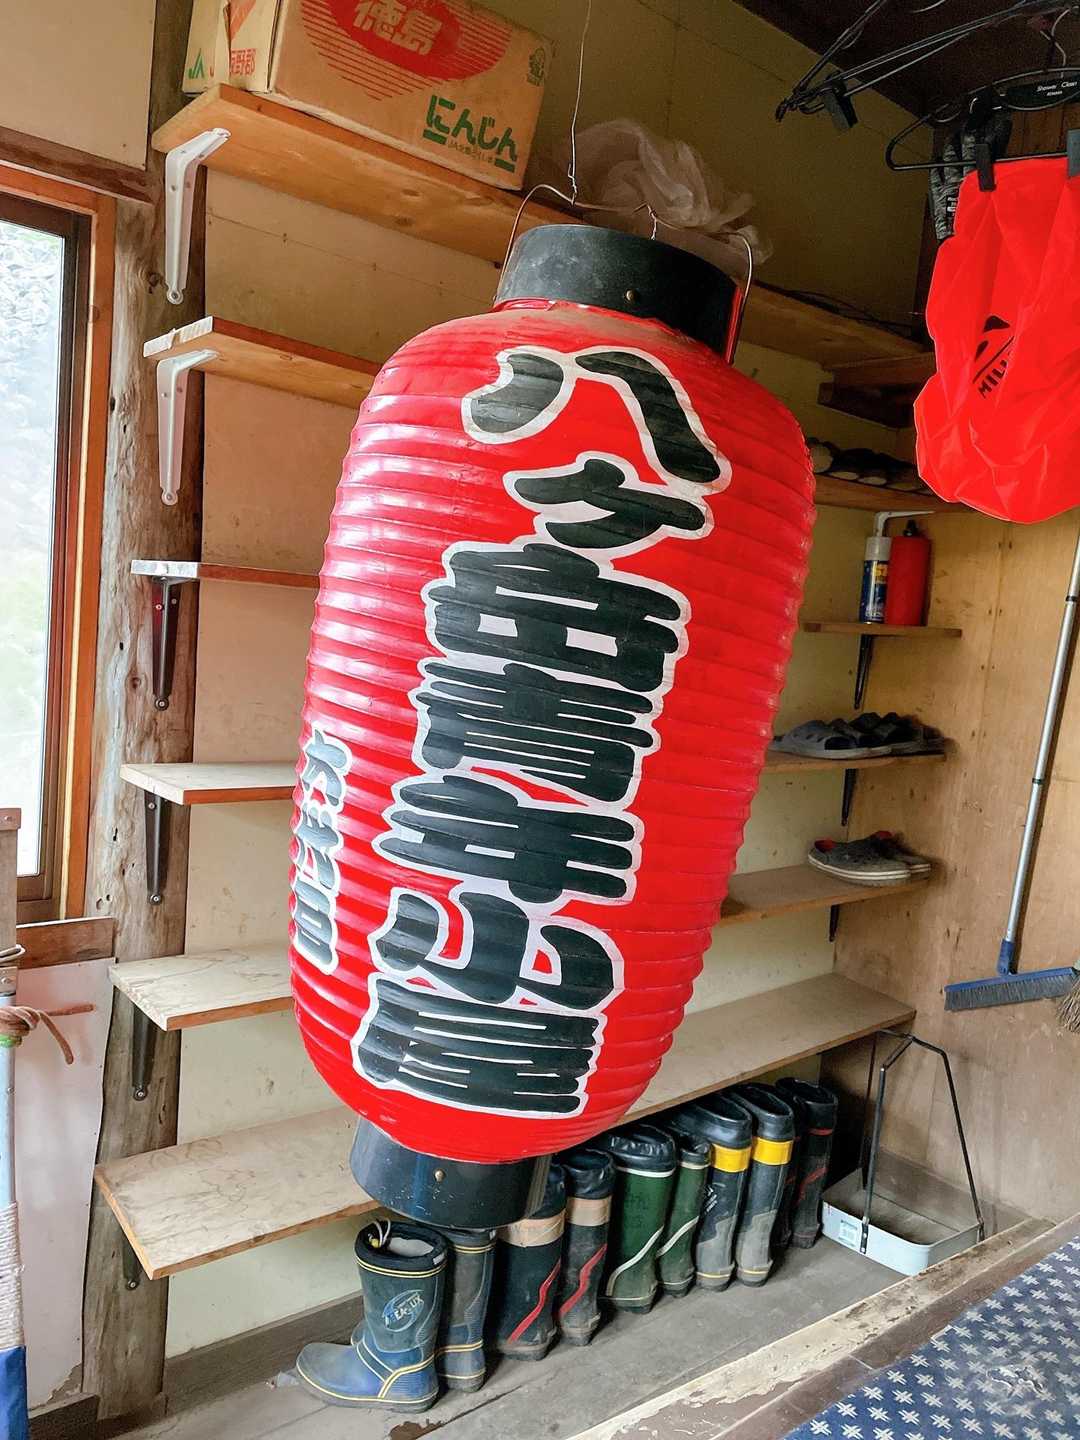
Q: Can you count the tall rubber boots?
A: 10